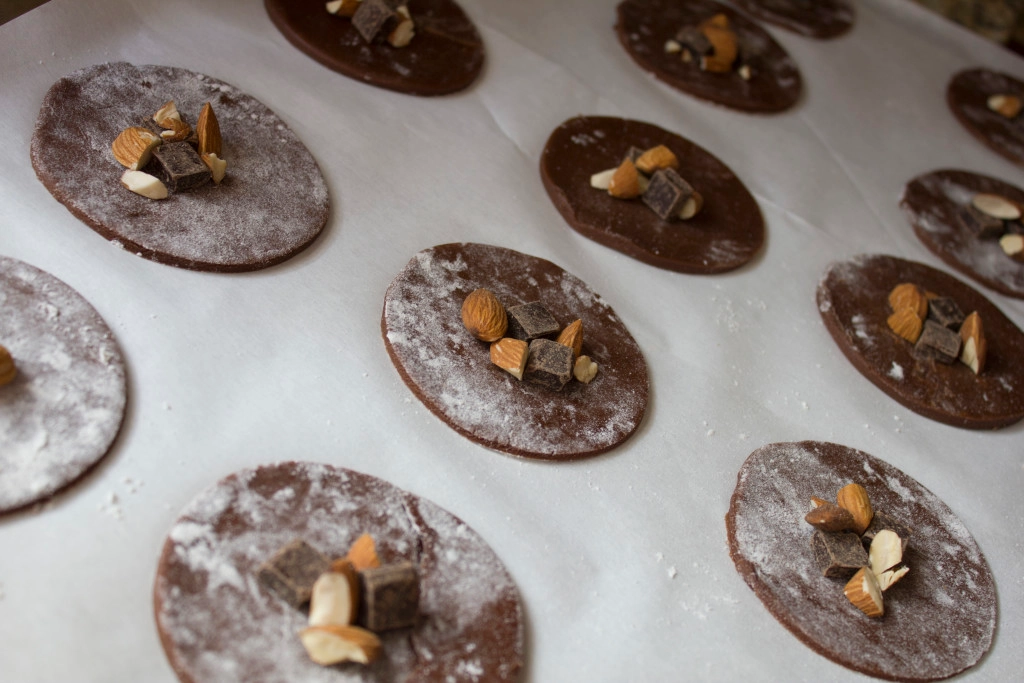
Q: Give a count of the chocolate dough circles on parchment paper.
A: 12